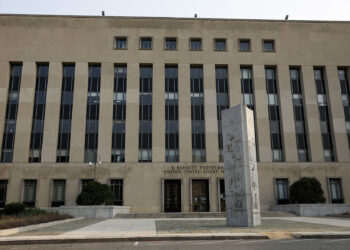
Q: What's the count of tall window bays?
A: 14